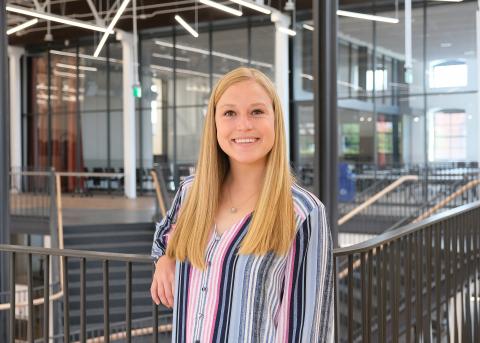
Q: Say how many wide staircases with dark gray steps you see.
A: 1